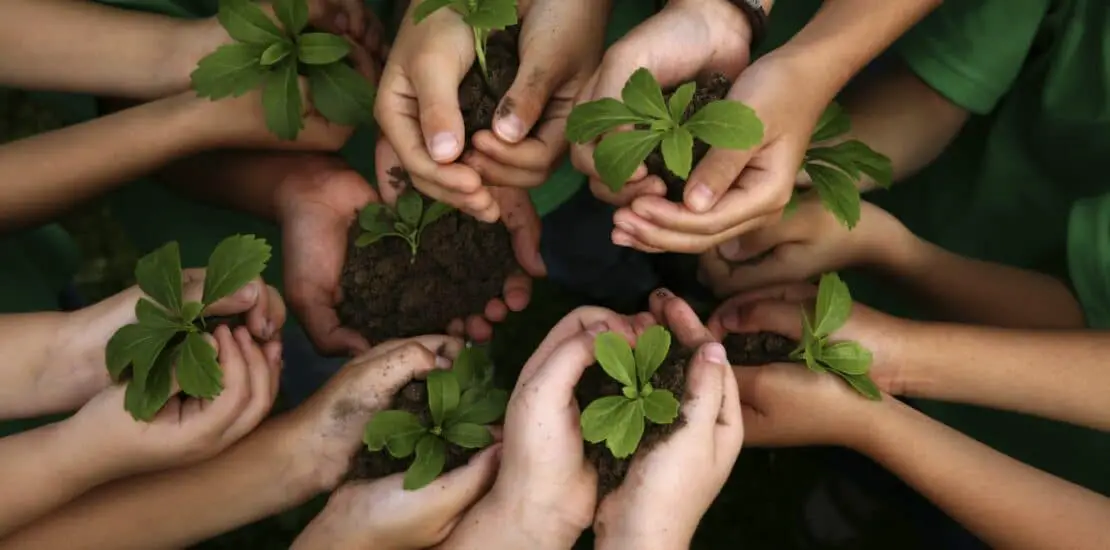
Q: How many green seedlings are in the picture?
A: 9